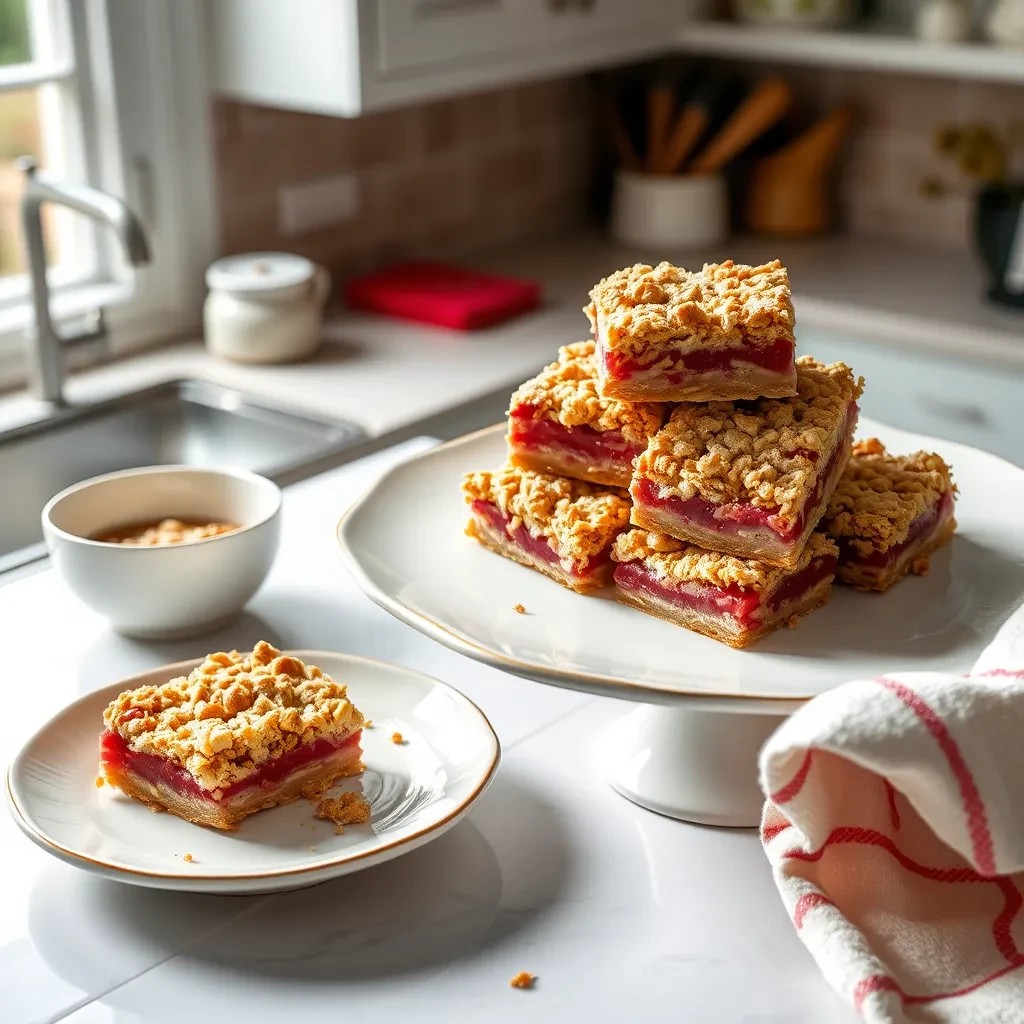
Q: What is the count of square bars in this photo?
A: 7